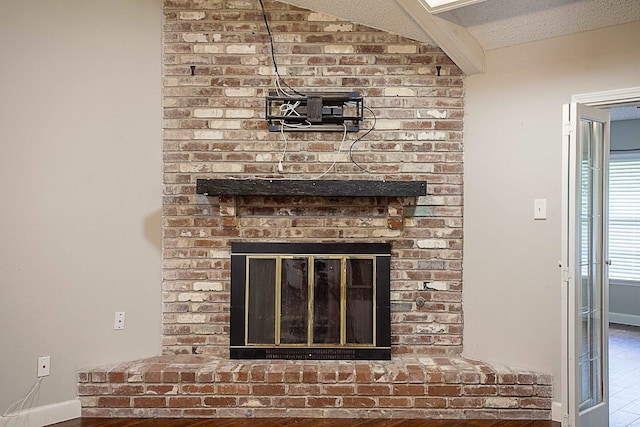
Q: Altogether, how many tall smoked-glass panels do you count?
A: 4